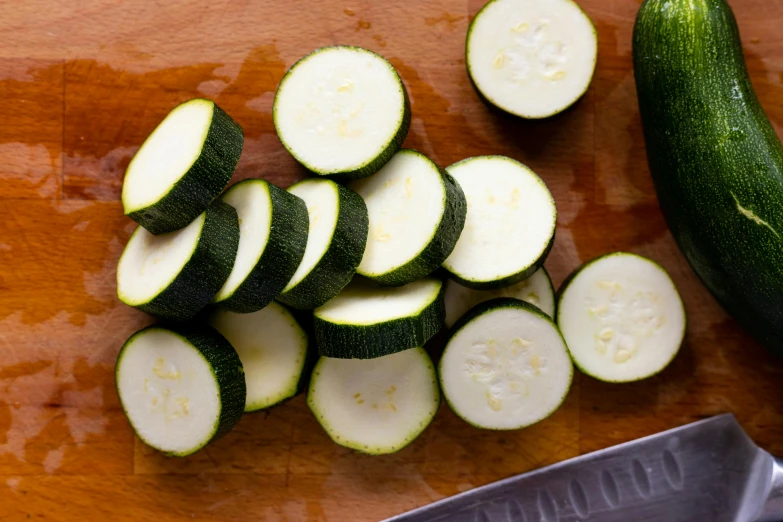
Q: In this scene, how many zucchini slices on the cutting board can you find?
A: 15